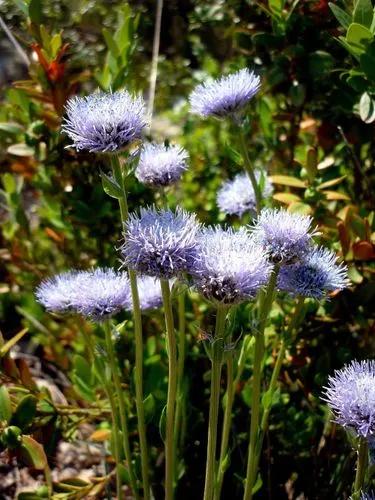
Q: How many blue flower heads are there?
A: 12